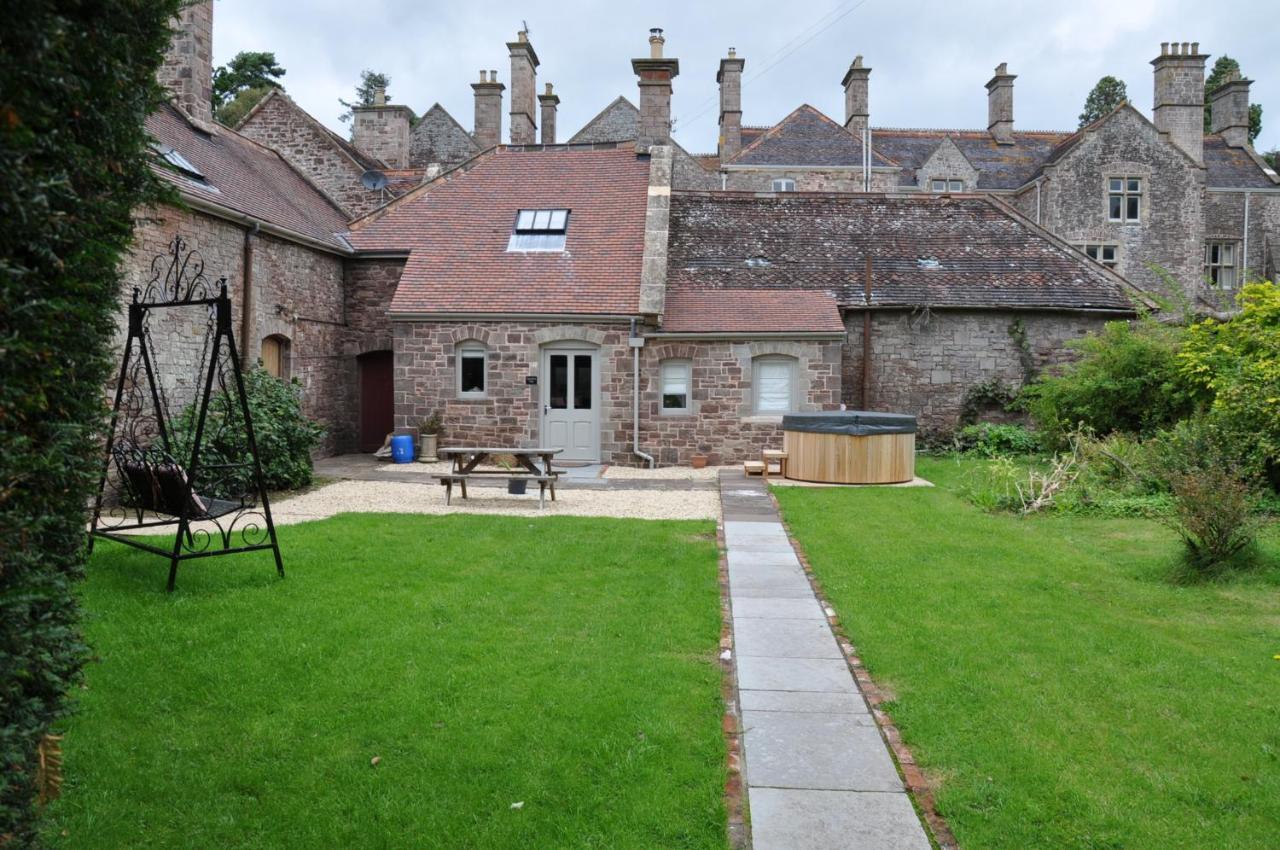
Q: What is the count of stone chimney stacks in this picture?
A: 11